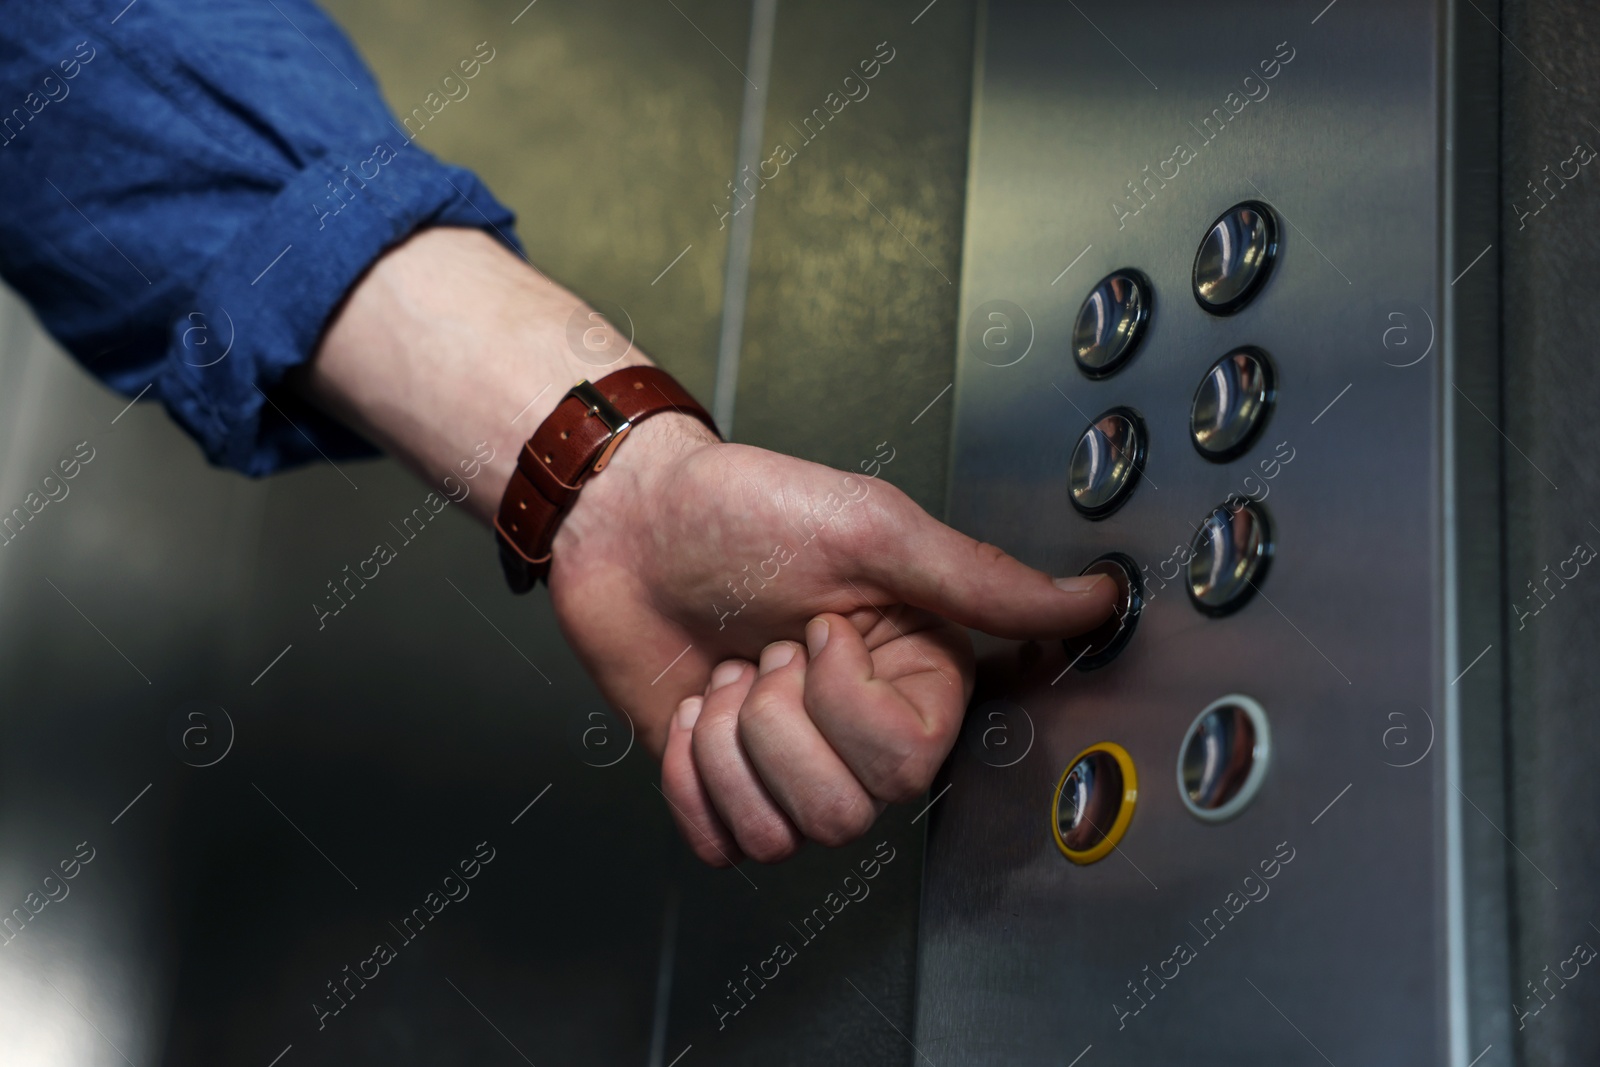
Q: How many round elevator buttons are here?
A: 8